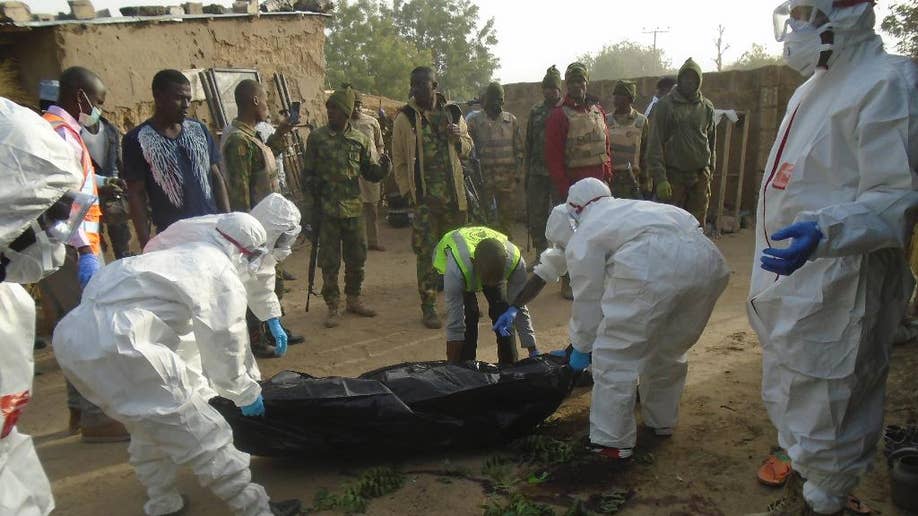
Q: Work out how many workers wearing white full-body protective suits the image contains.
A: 6